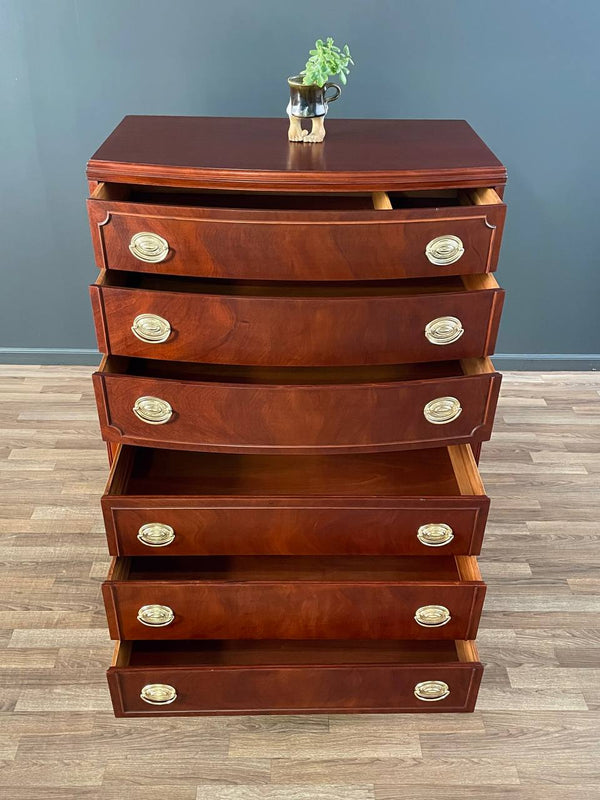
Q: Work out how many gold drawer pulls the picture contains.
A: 12